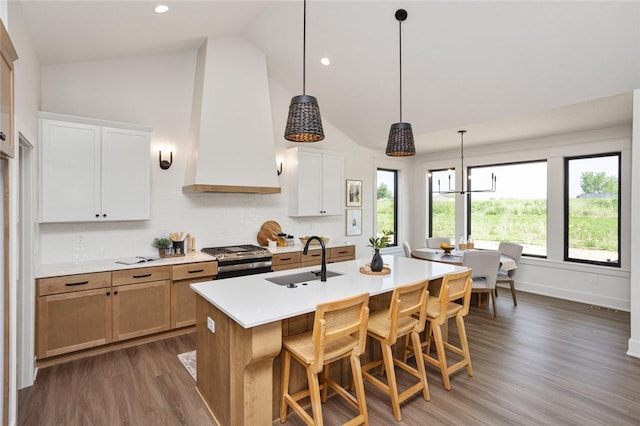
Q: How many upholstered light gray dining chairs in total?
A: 4